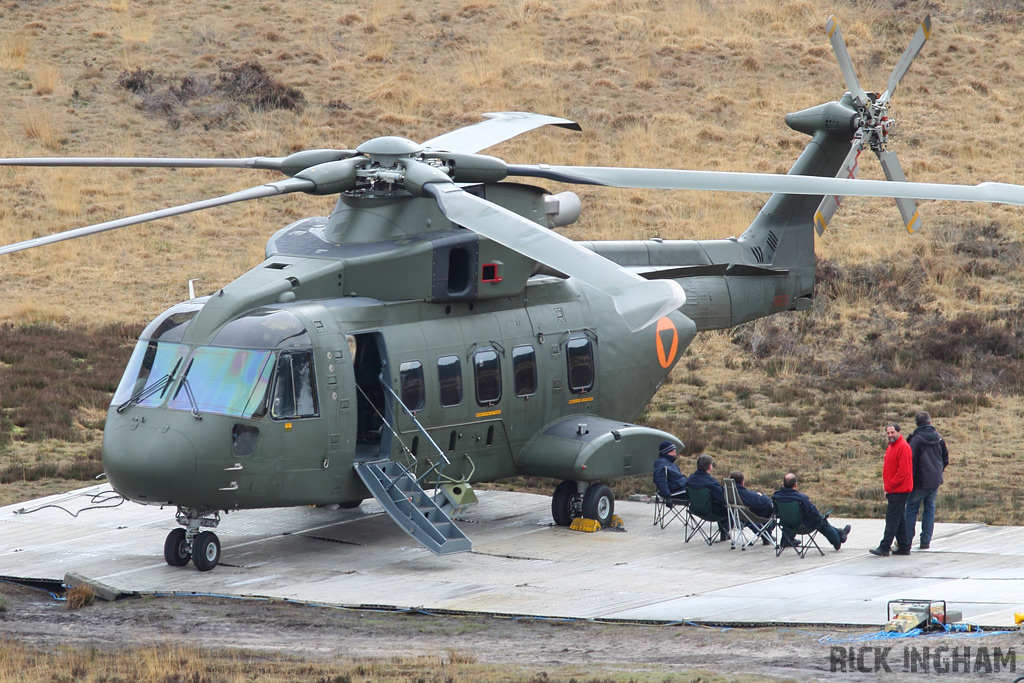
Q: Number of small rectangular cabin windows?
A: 5